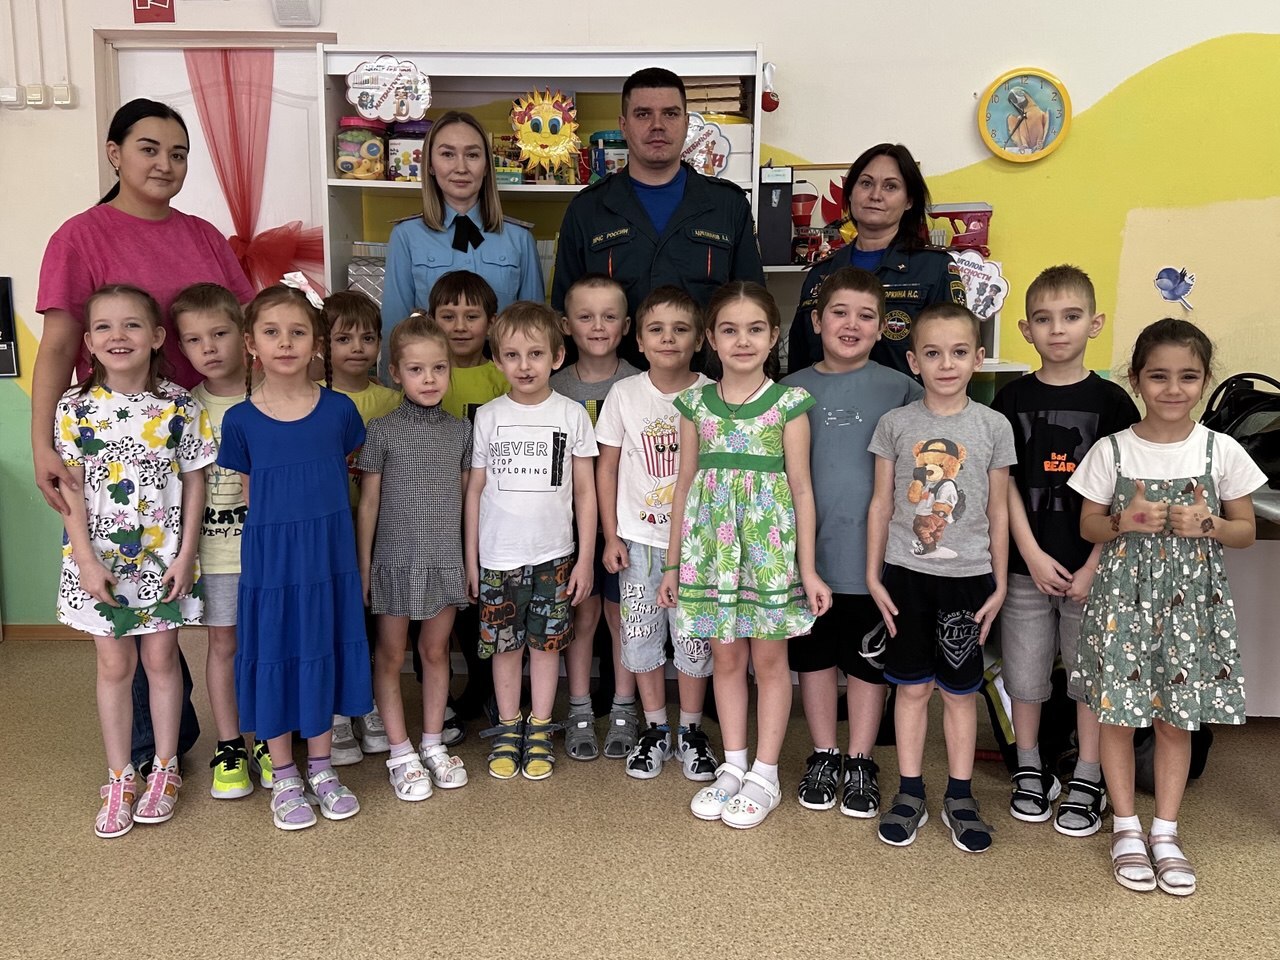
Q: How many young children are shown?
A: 14